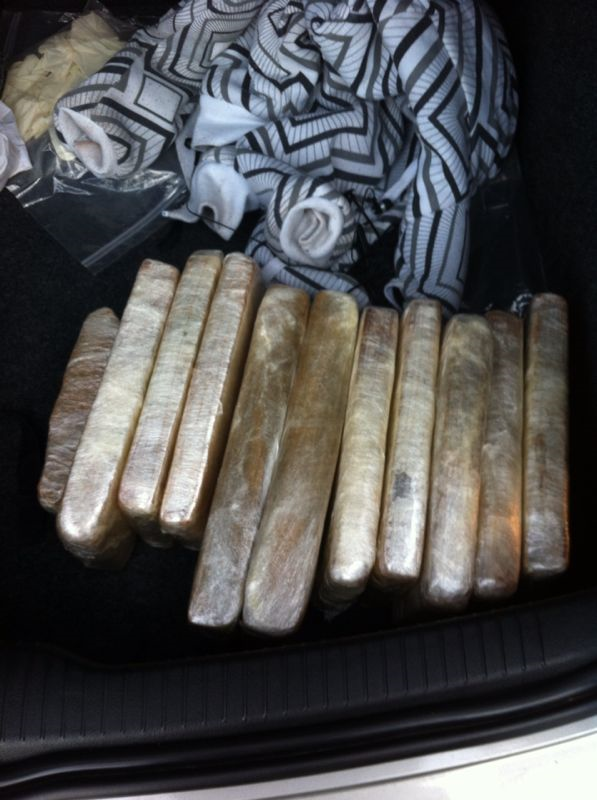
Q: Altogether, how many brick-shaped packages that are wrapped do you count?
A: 11